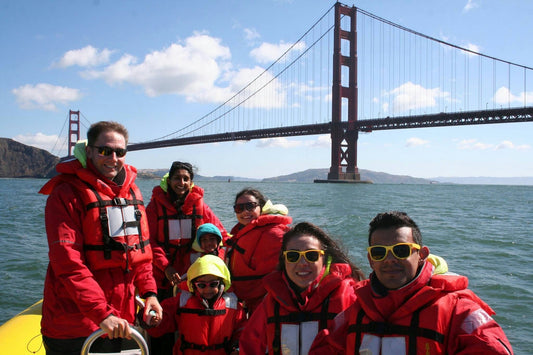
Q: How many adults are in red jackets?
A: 5